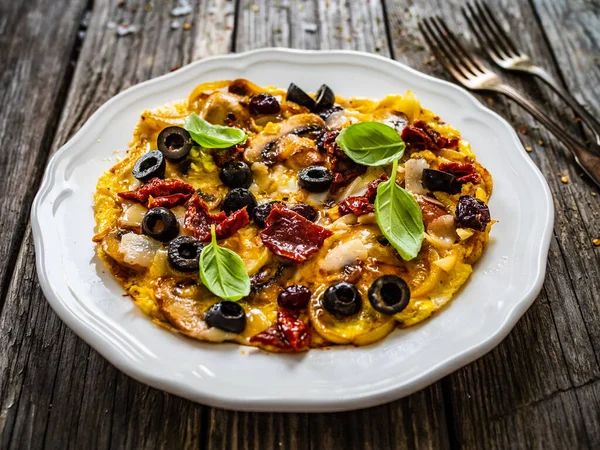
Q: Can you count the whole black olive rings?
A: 8